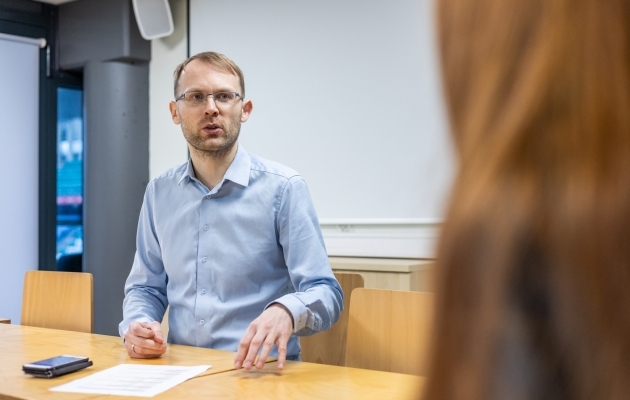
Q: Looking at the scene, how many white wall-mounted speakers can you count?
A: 1